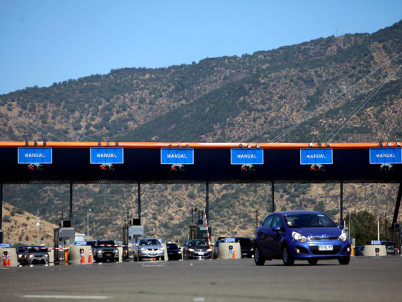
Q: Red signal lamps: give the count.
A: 5